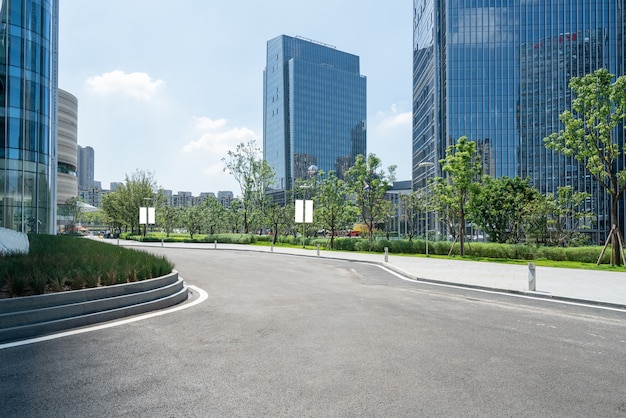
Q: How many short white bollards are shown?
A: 7